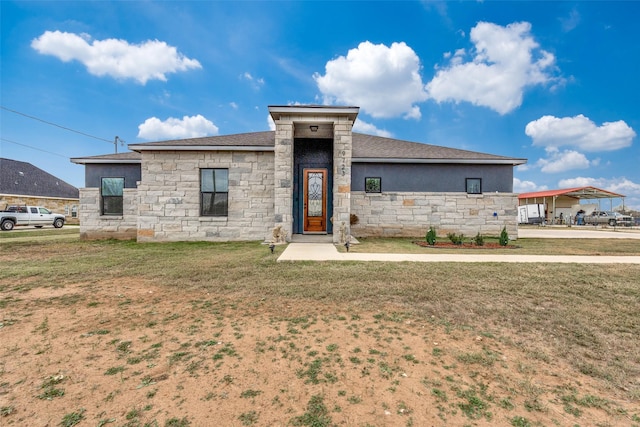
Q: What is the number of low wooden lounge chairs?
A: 0